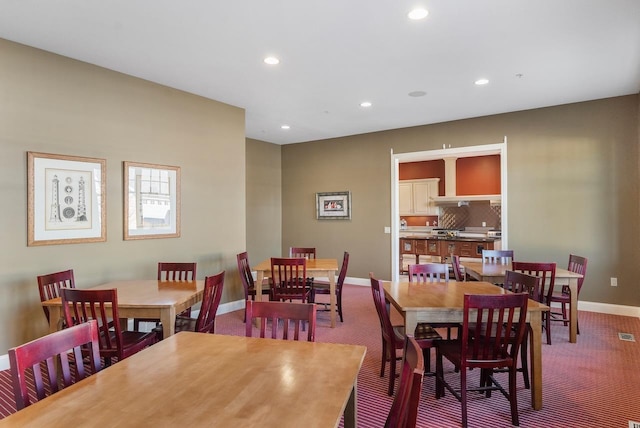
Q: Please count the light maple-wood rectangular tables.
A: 5